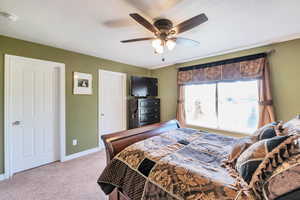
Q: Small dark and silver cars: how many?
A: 0